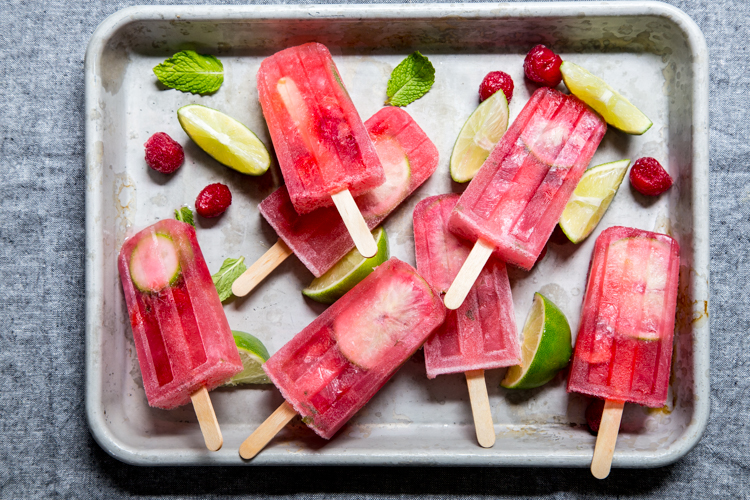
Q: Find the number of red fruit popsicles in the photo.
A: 7